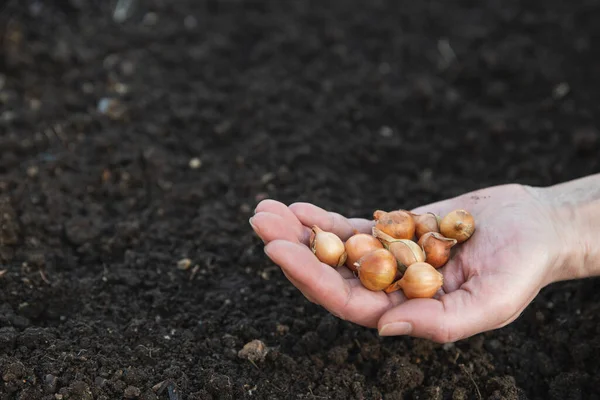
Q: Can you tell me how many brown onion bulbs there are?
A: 9